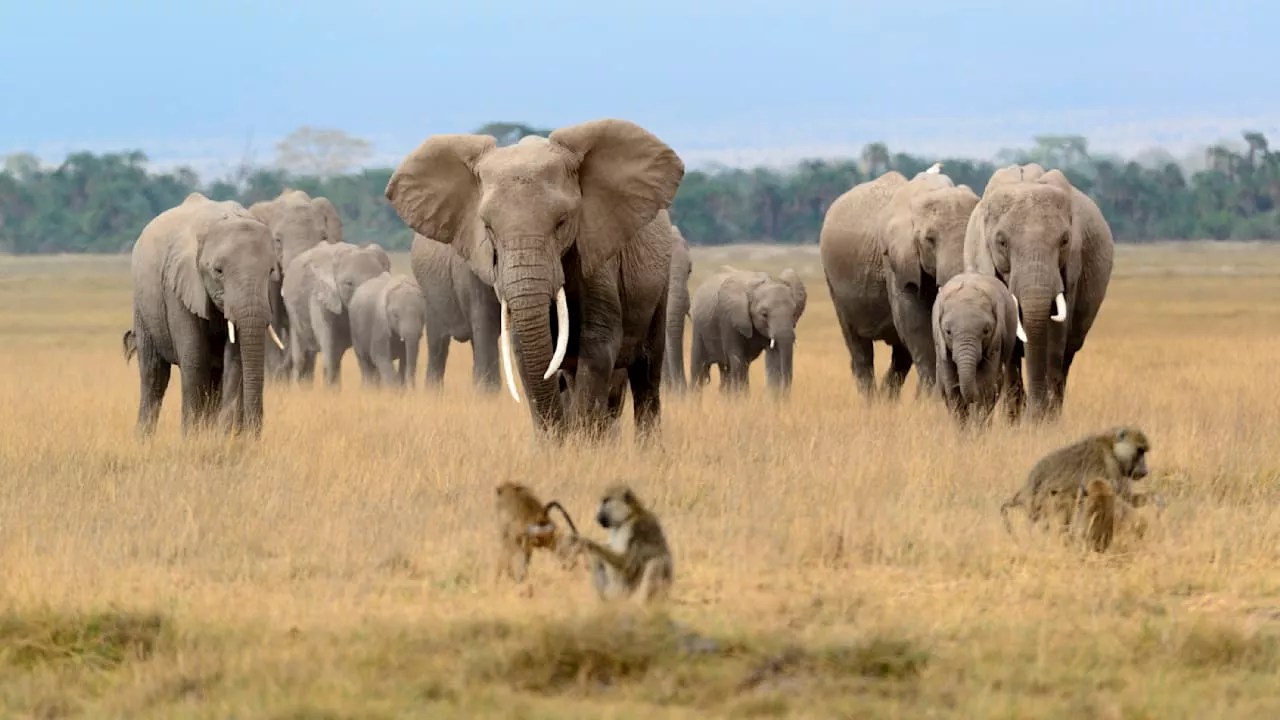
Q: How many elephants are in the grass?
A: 11